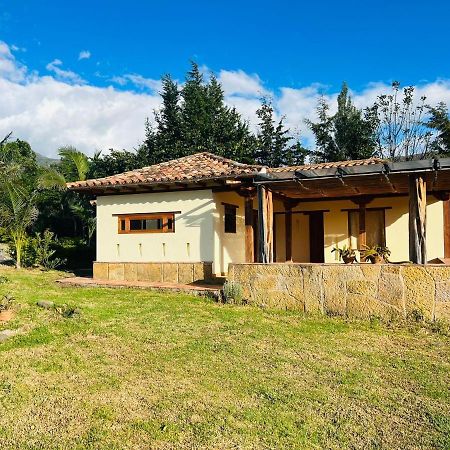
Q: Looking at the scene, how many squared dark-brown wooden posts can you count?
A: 4